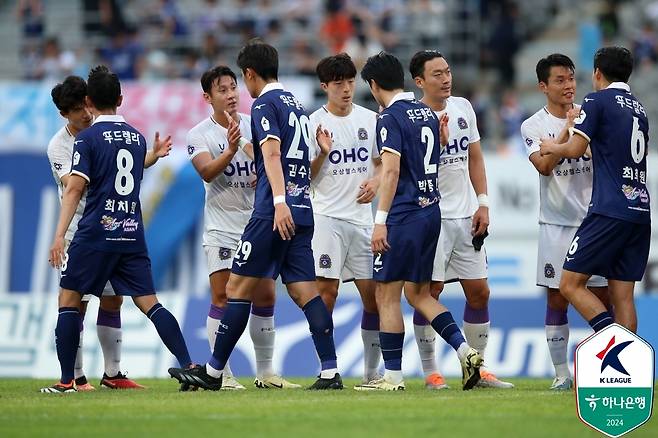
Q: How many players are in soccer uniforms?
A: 9